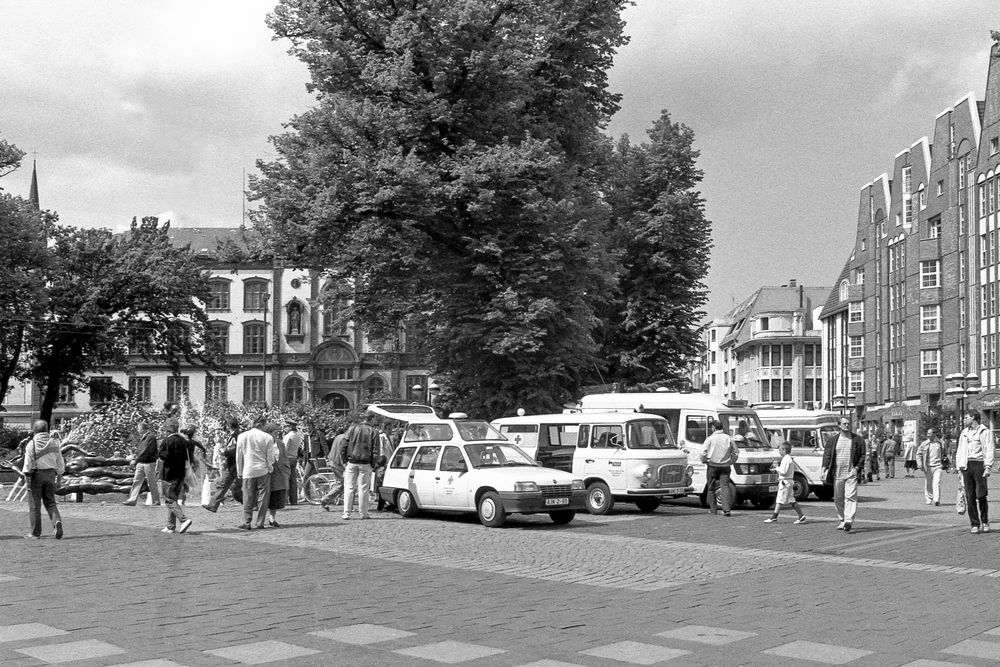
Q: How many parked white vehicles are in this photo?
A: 4